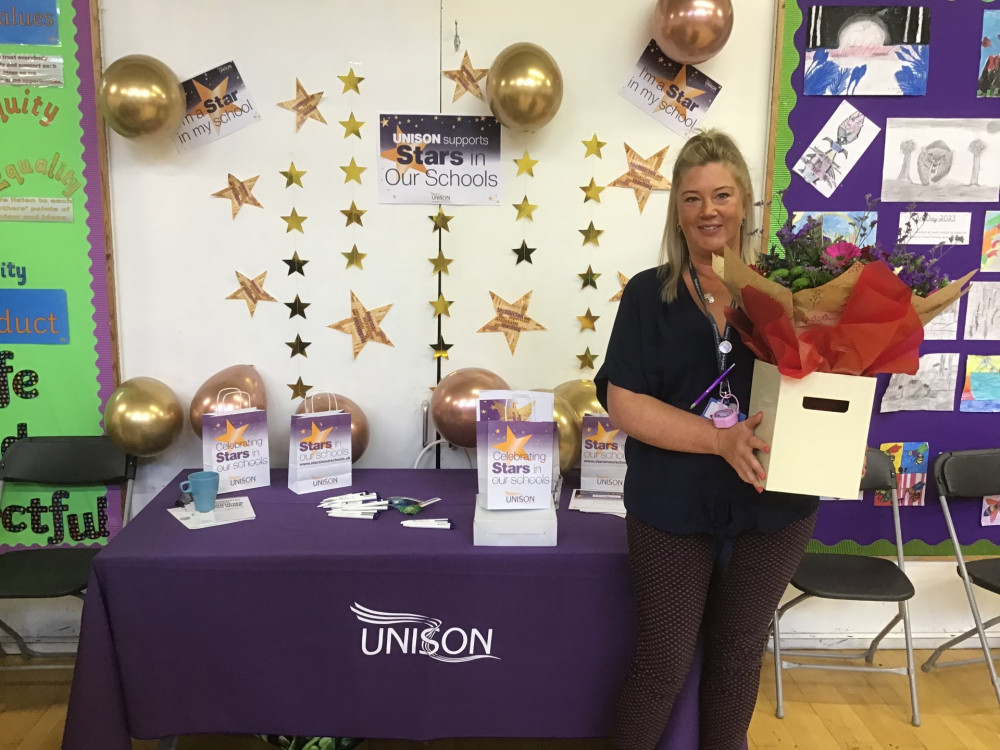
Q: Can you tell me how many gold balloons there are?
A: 5